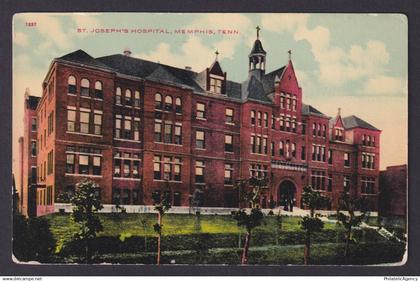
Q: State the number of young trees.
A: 5